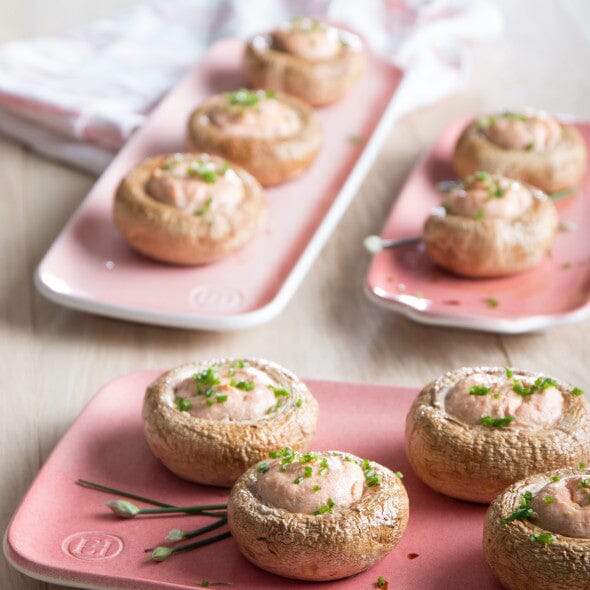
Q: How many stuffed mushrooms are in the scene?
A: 9